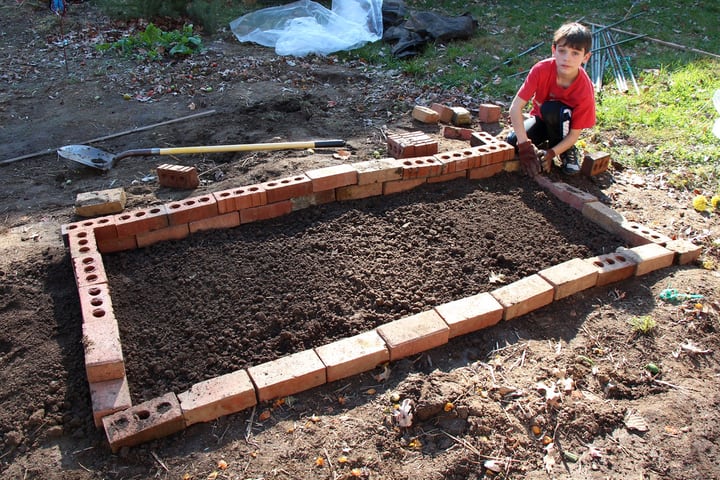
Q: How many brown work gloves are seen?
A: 2